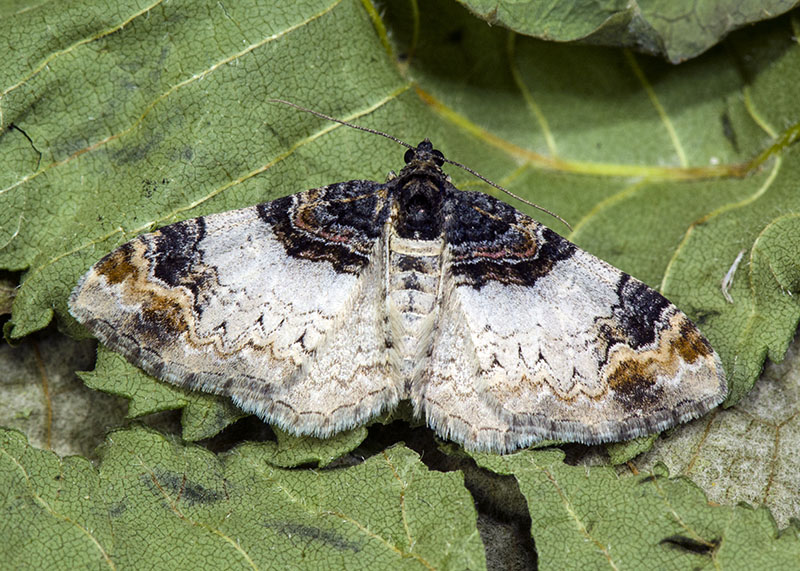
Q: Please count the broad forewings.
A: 2